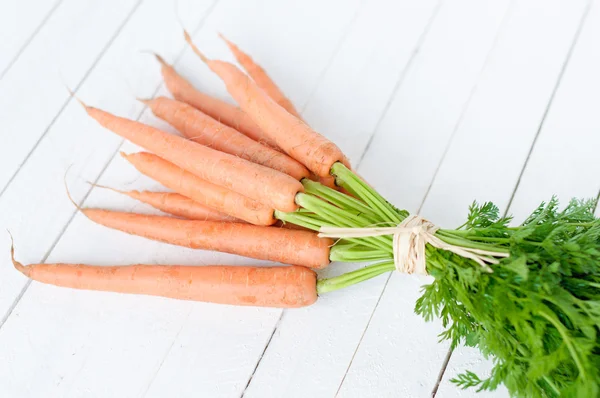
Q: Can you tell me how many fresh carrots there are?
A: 9